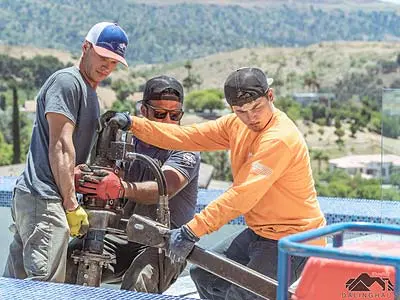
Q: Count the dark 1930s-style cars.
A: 0